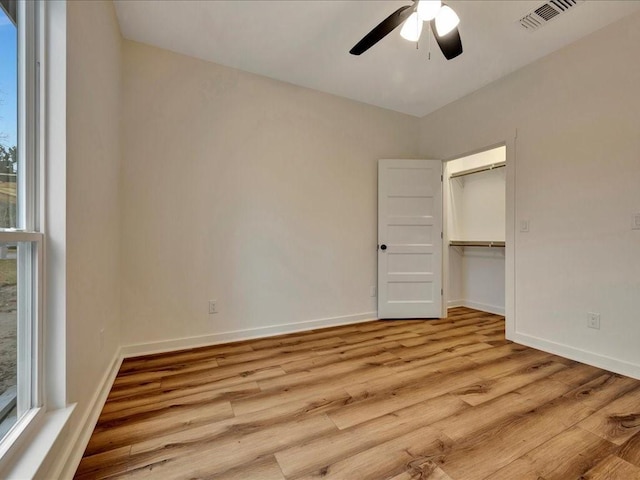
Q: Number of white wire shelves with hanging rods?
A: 2